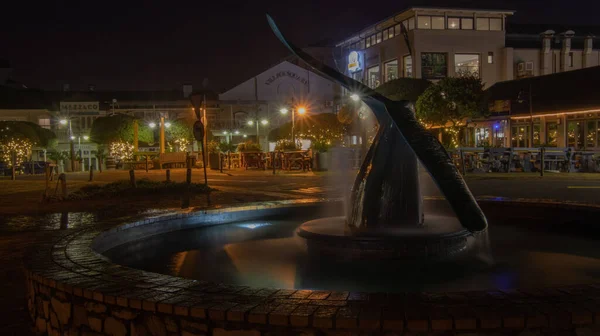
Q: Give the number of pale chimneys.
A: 3